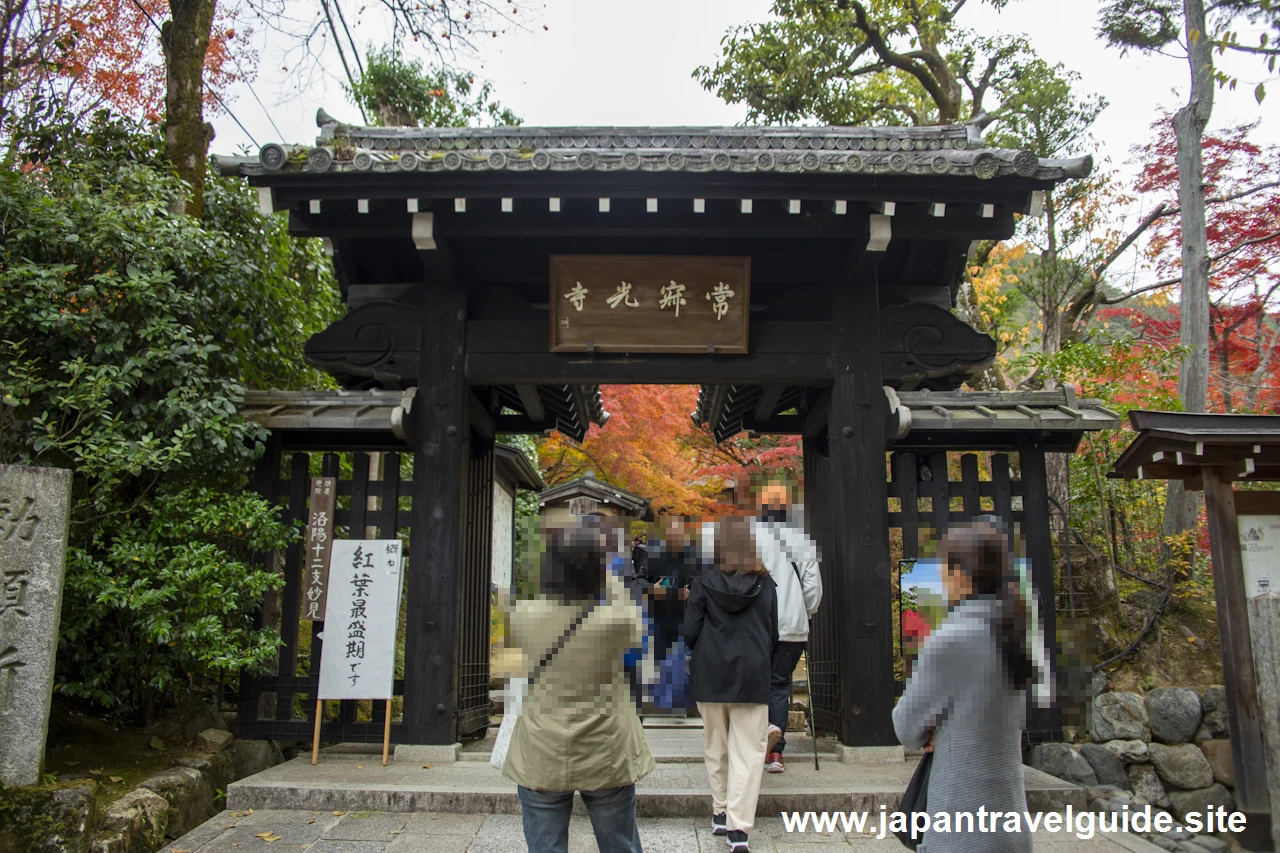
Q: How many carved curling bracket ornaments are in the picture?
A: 2